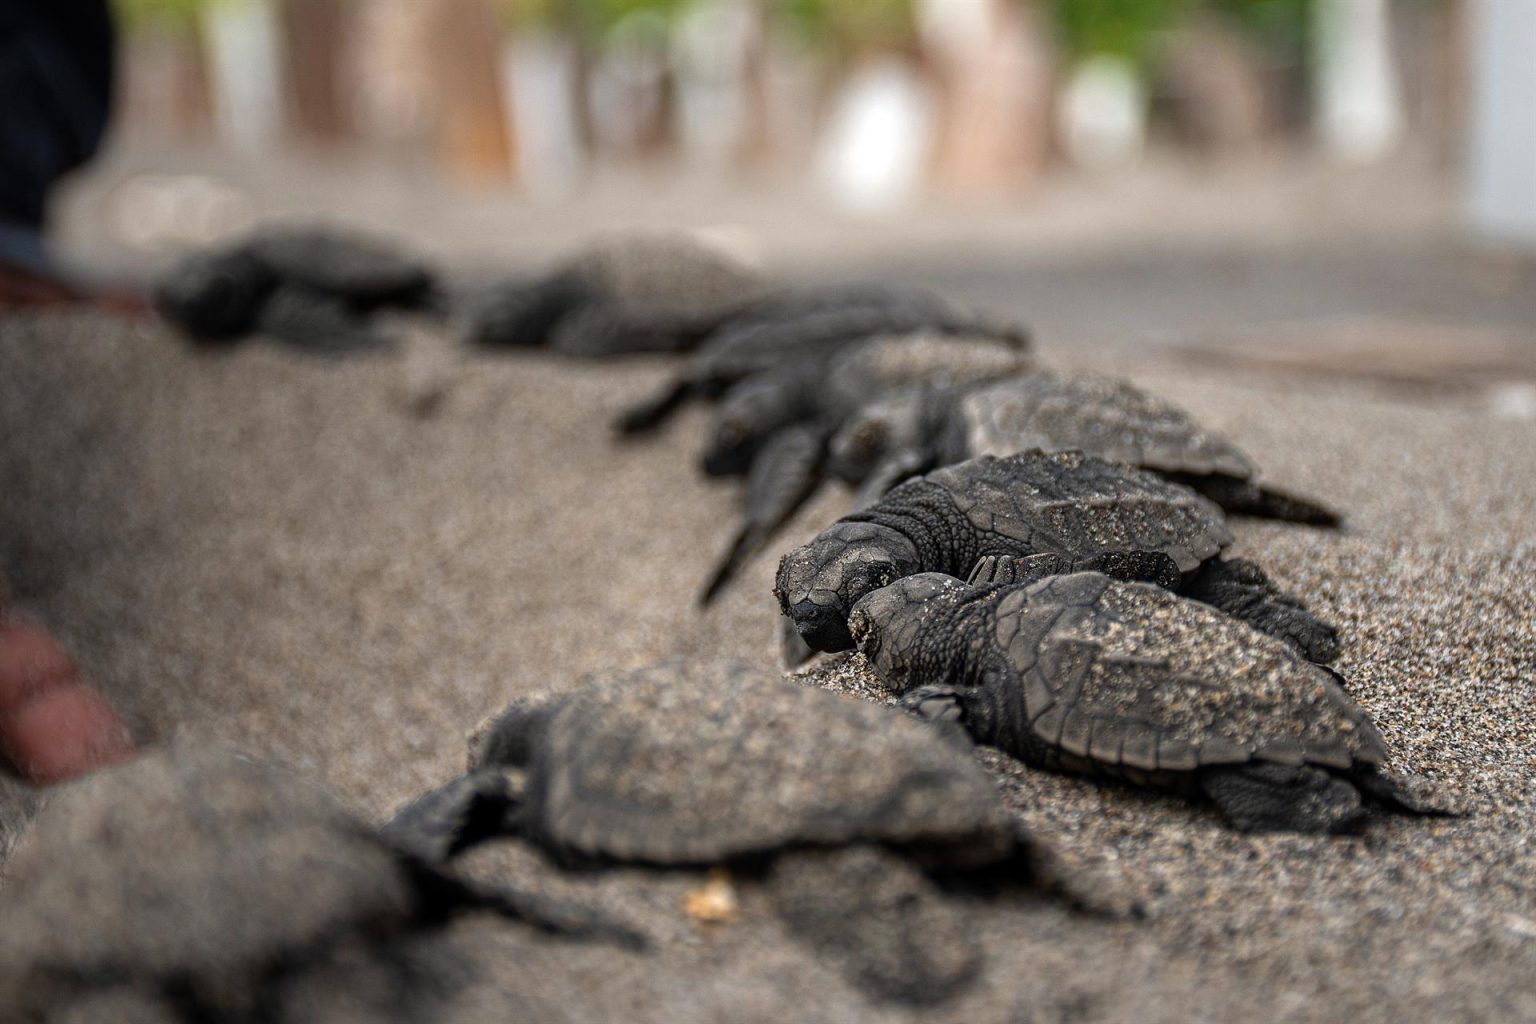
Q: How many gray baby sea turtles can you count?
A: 9